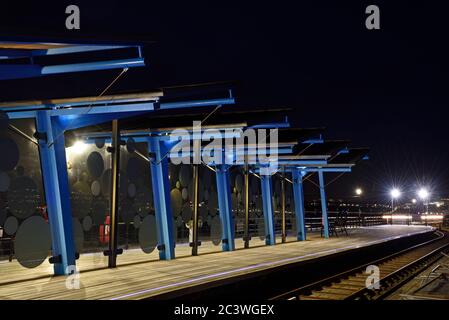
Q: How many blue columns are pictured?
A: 6